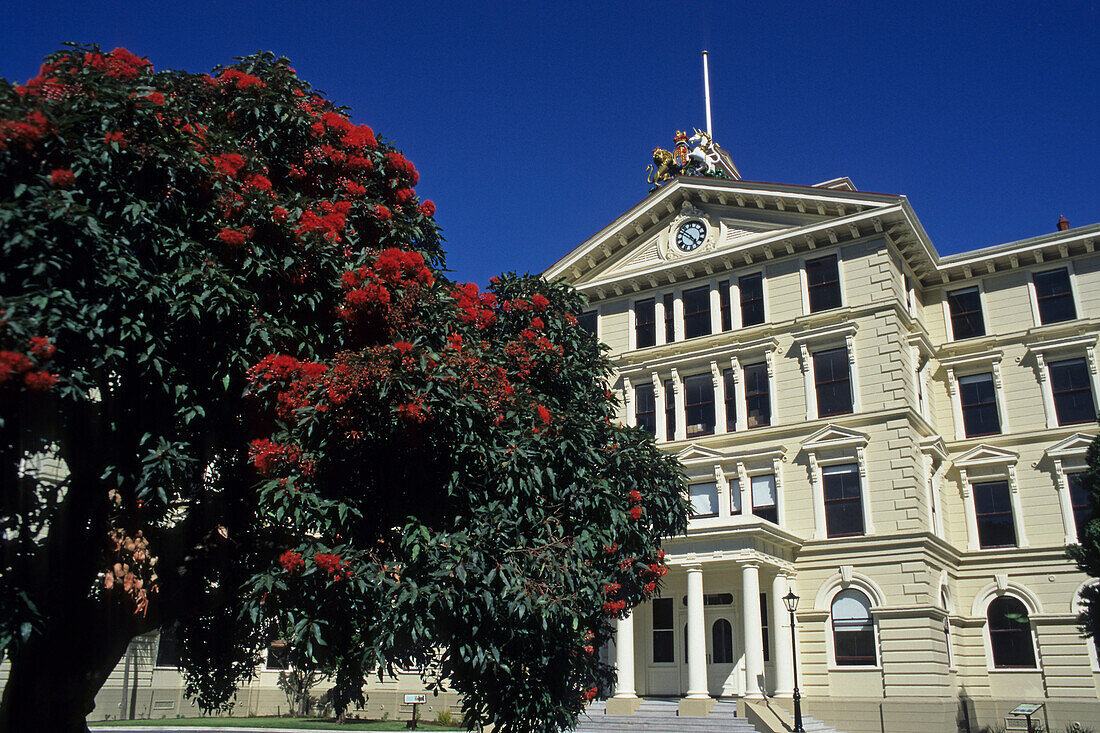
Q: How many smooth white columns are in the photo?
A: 4